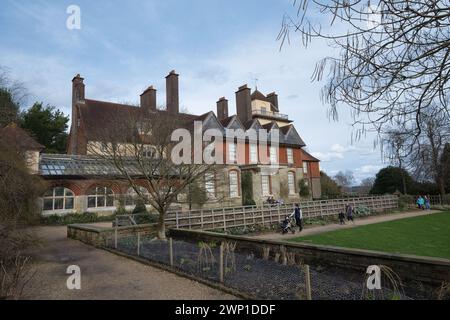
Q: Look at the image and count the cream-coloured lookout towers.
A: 1